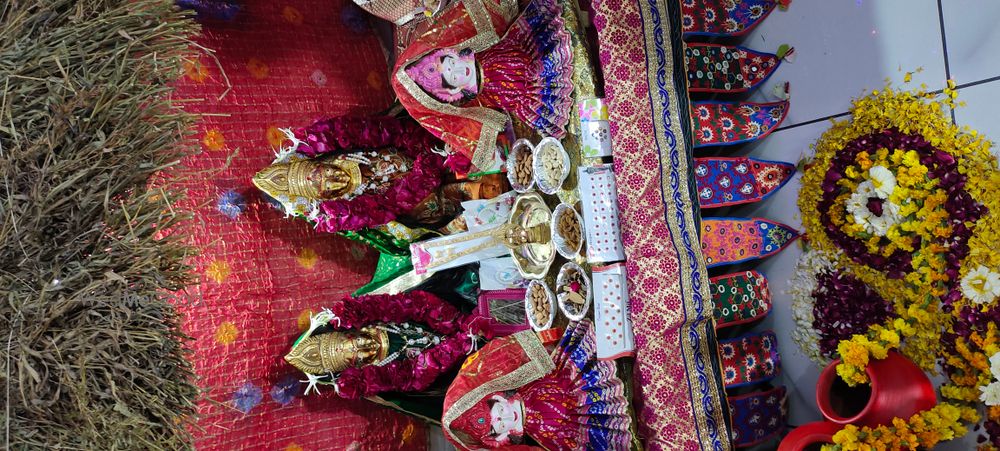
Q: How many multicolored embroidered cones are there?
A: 8